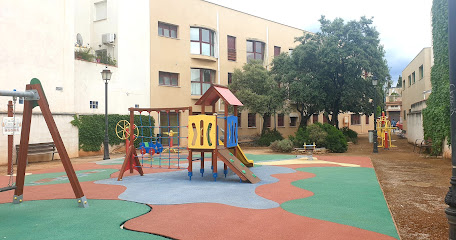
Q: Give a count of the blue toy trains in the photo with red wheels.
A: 1